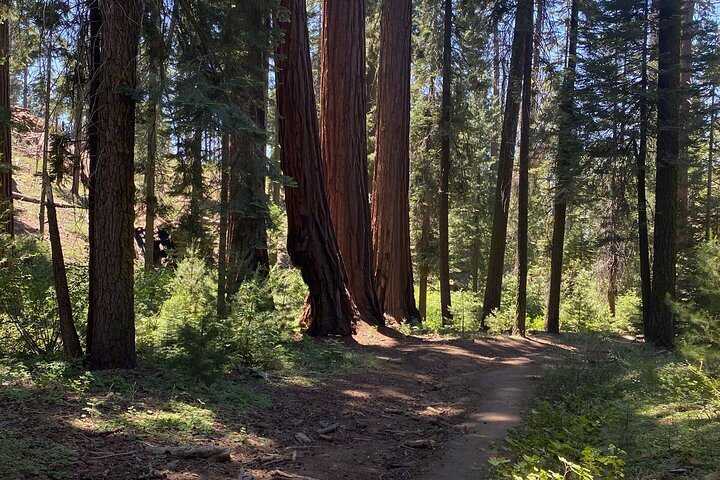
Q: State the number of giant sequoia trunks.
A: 3